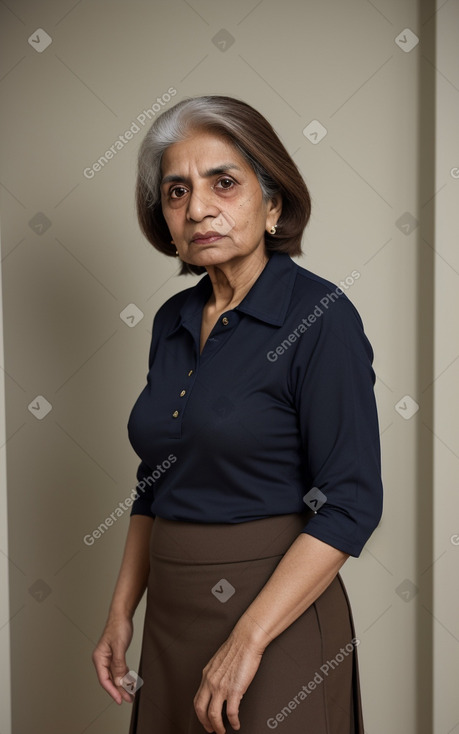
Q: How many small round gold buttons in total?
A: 4